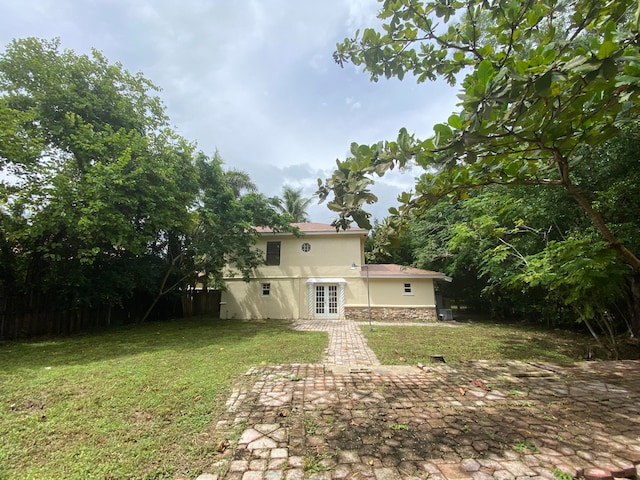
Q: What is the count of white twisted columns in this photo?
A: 2